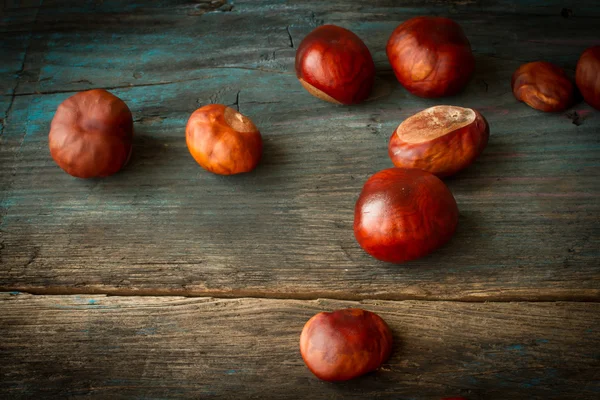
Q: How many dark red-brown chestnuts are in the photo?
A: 9